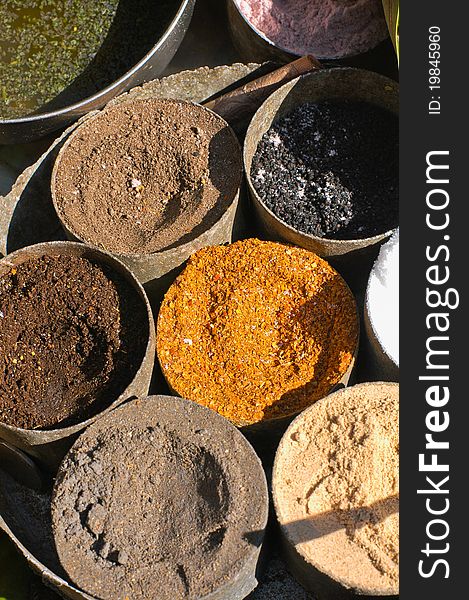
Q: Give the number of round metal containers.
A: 9